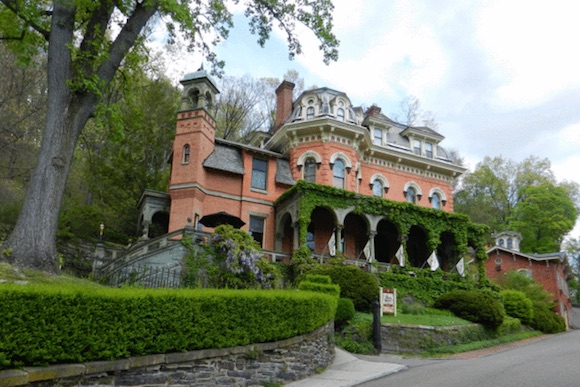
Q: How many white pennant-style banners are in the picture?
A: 5